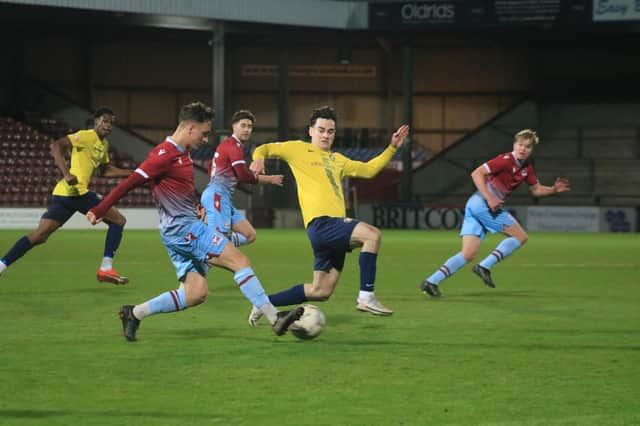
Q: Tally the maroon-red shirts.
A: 3